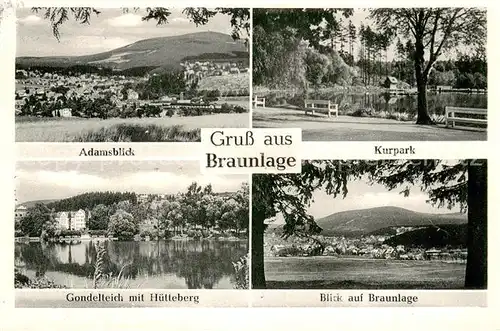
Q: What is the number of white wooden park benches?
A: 3